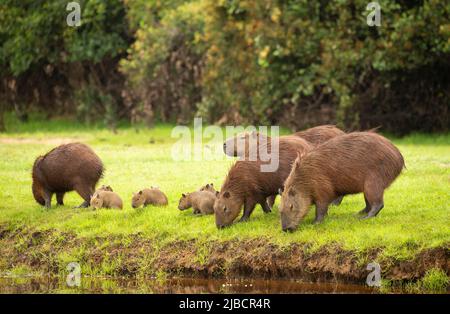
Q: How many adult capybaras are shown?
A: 4